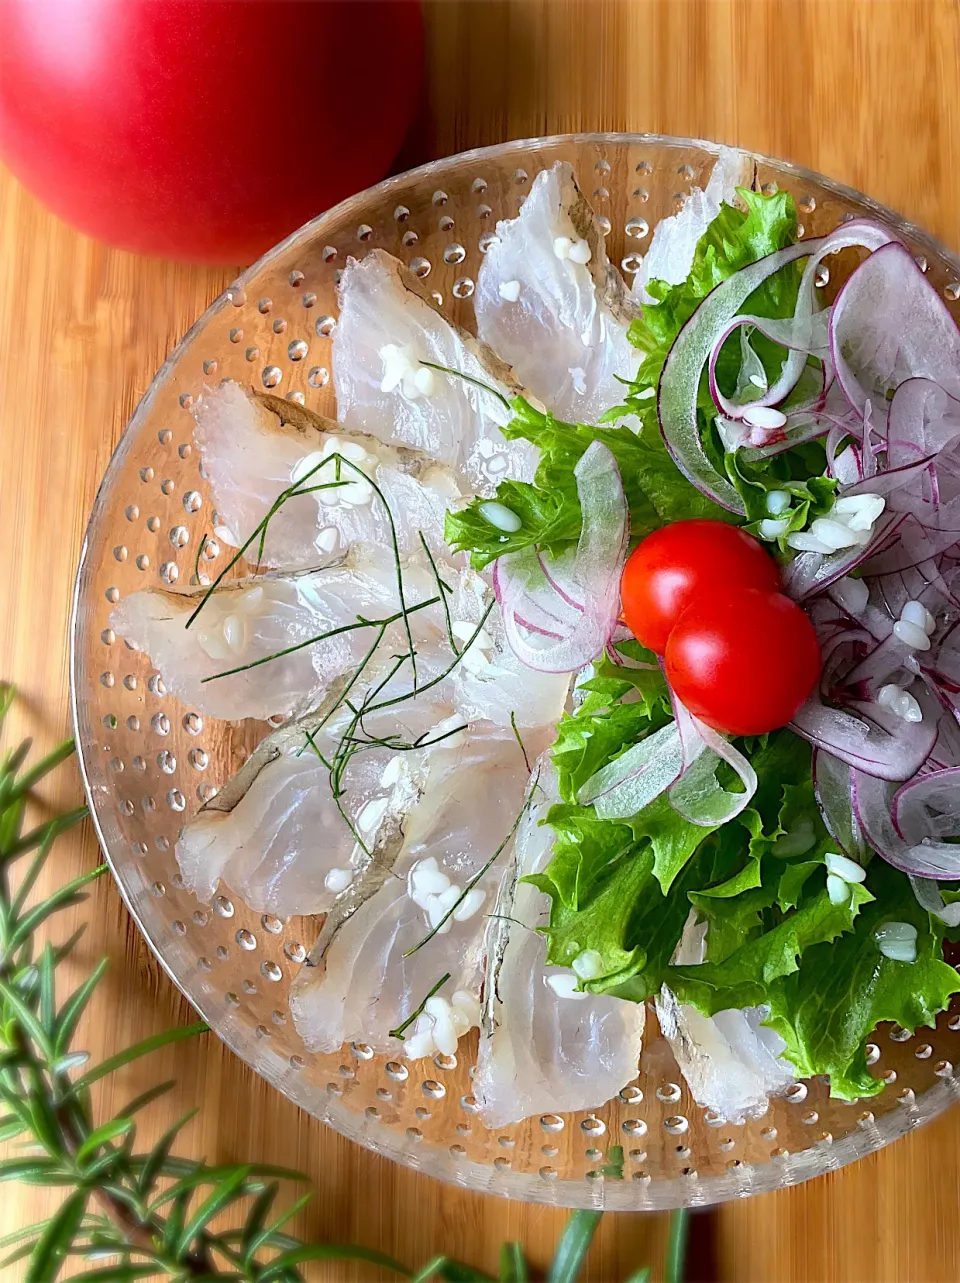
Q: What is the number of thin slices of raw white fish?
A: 9